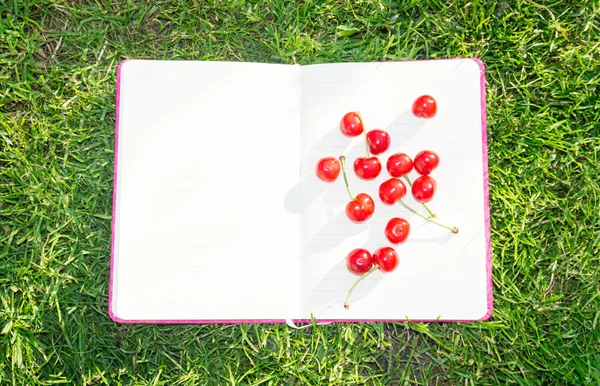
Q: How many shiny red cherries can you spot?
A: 13